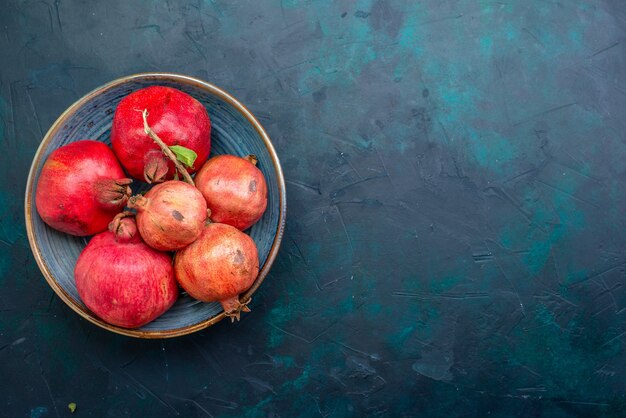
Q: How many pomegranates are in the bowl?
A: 6